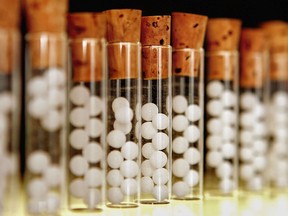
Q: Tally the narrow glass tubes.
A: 9